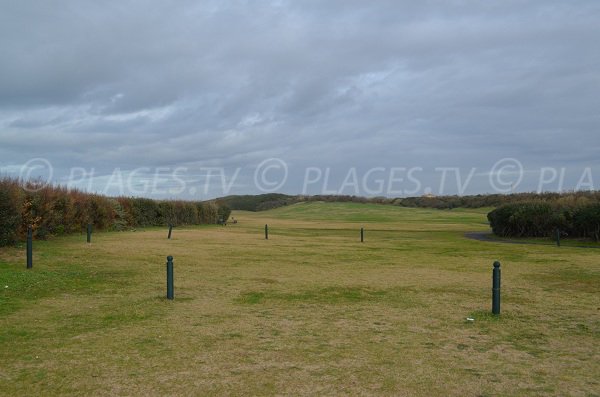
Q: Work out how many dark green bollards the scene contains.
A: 8